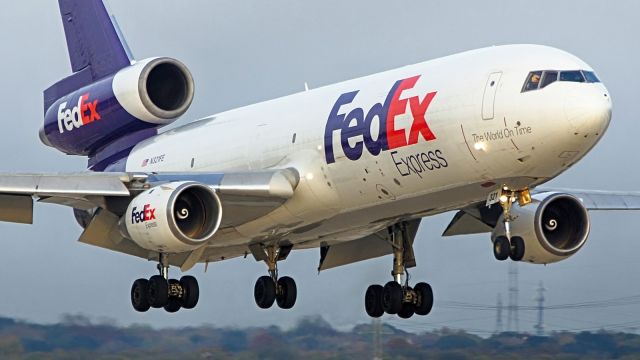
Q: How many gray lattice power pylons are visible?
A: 3